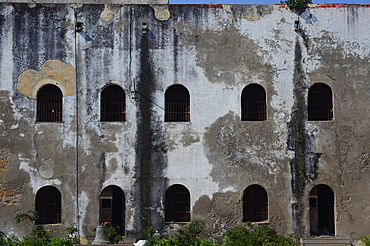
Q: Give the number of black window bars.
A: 8